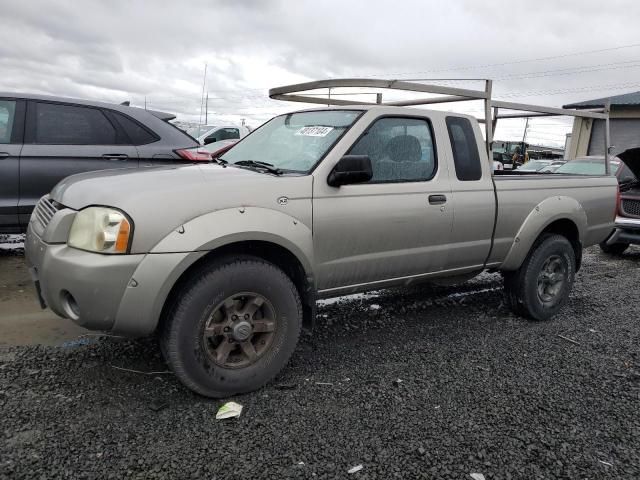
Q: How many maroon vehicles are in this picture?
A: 1